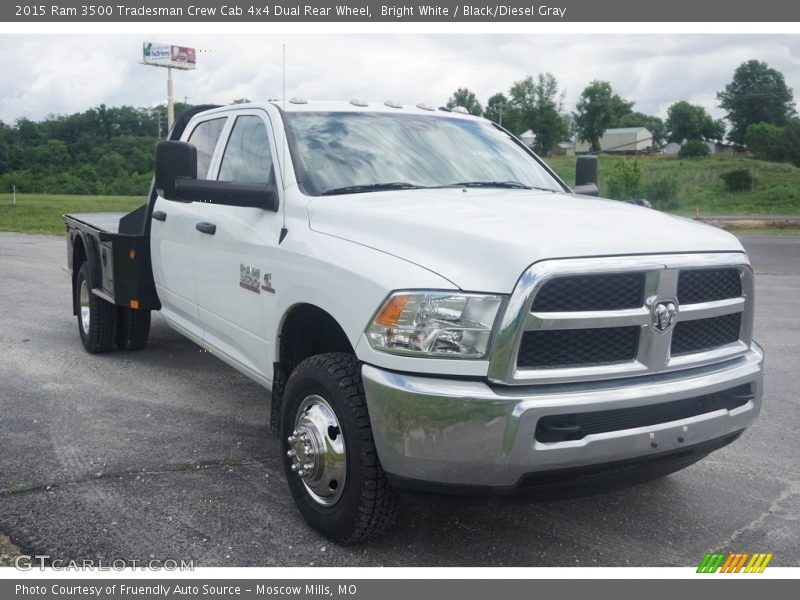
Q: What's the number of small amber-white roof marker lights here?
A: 5